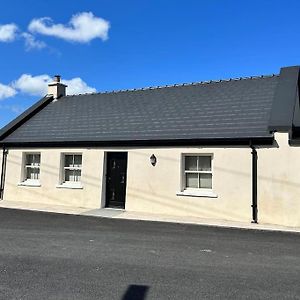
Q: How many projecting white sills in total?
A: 3